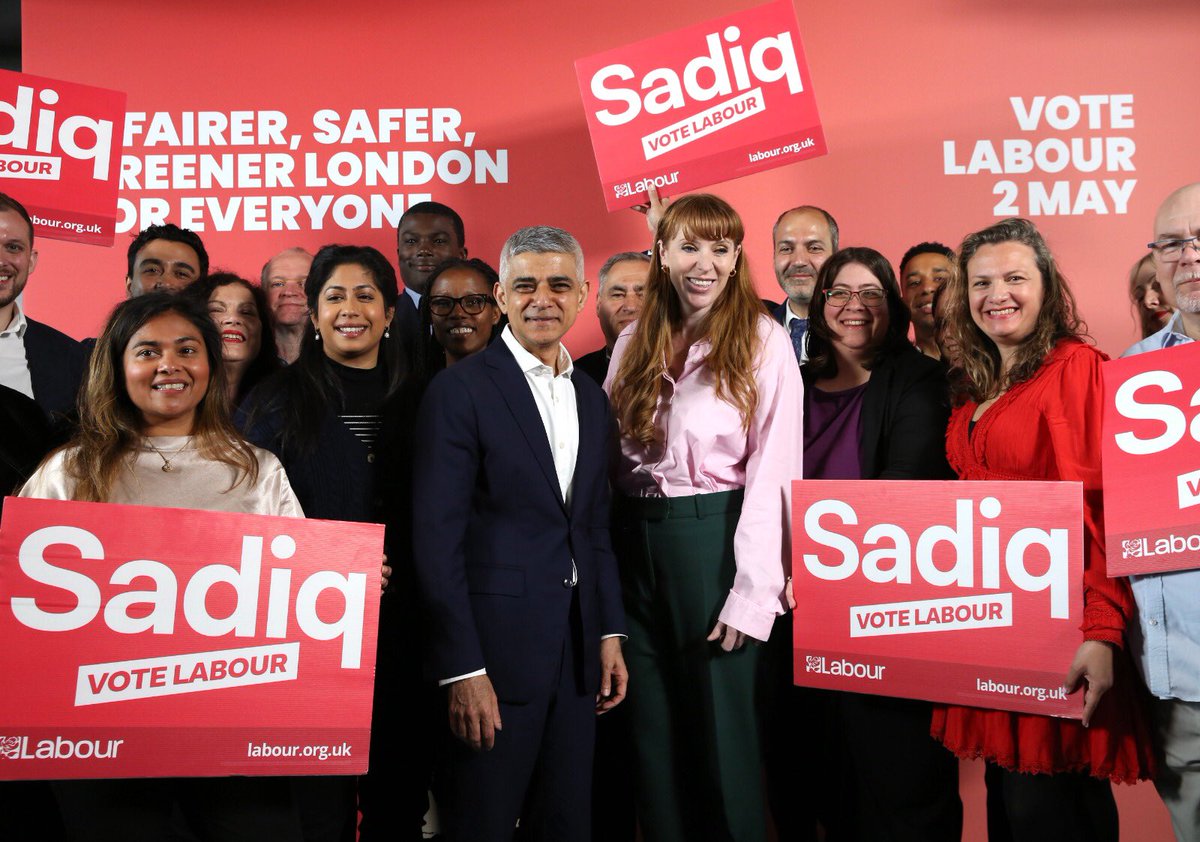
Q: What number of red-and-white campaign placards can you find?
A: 5